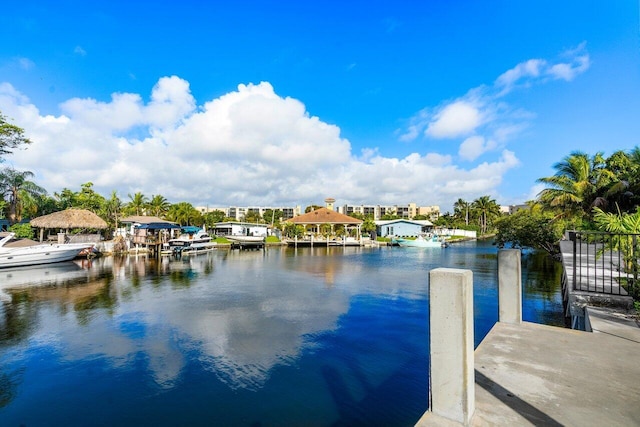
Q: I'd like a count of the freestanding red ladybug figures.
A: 0